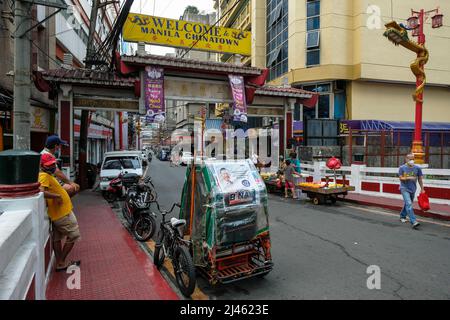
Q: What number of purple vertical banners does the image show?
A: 2